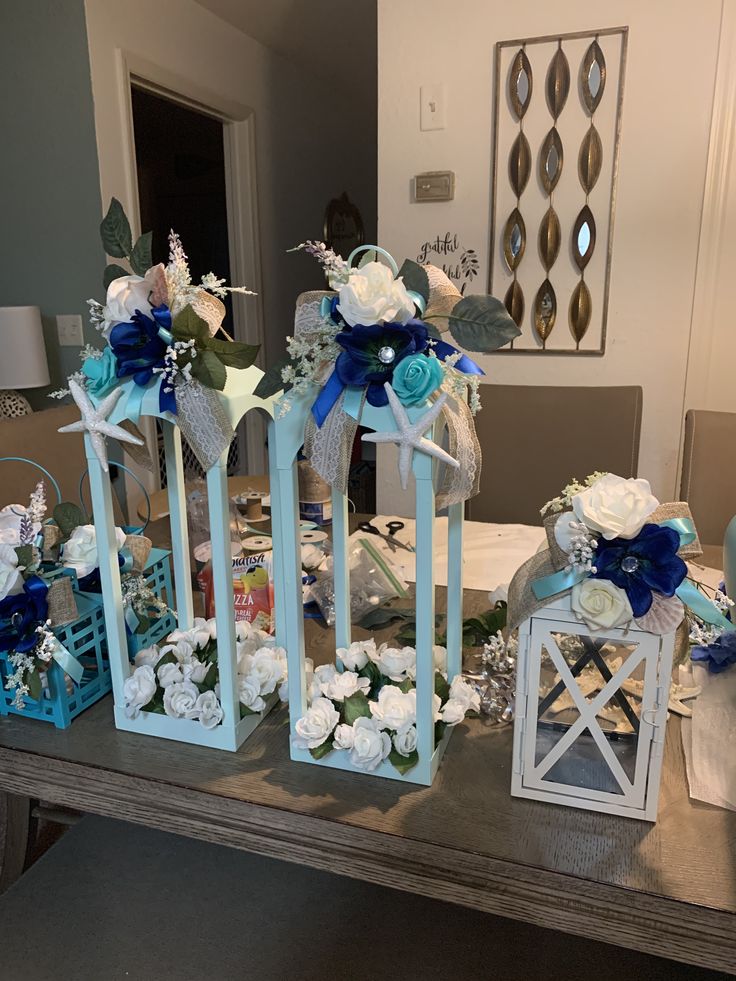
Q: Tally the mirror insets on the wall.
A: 6